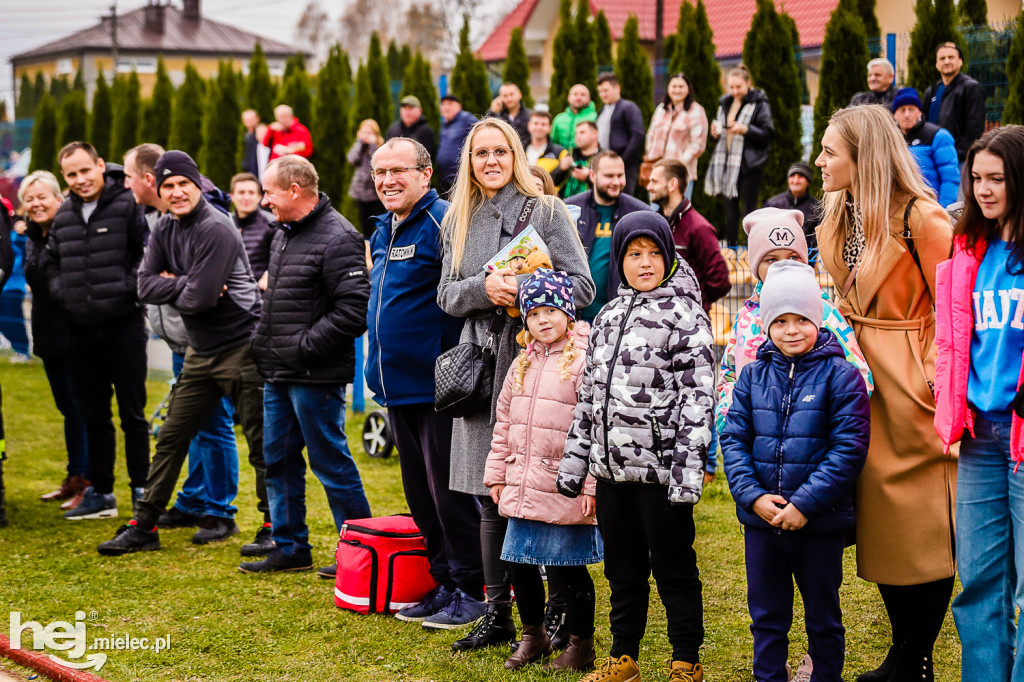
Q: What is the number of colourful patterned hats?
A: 1